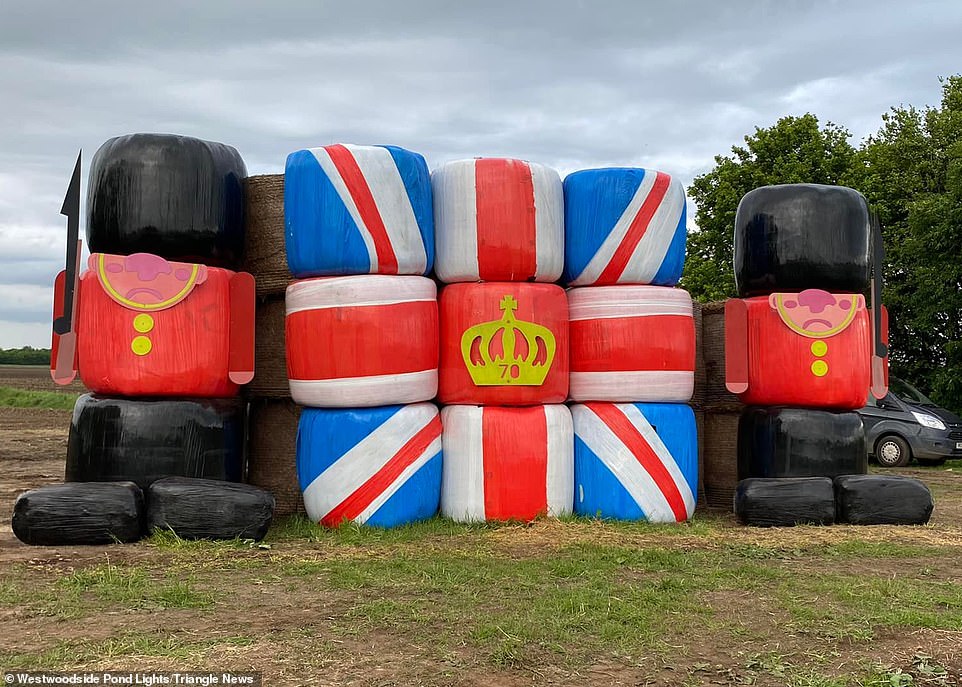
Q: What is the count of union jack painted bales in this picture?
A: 9